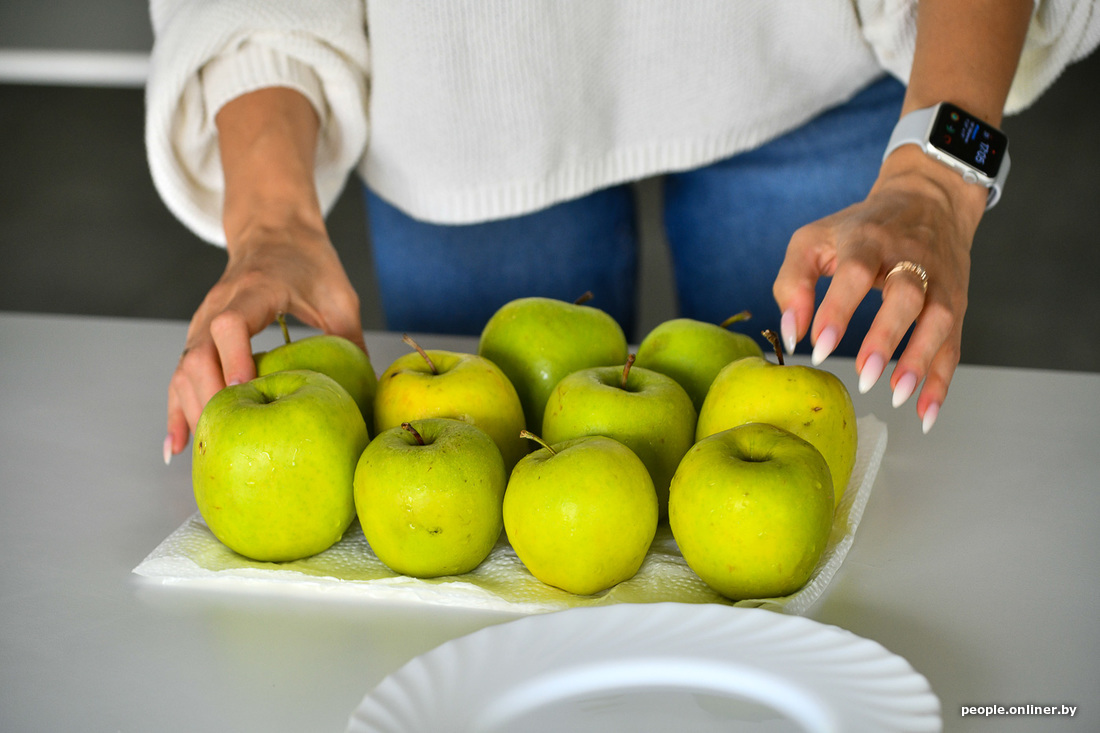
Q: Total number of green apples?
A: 10